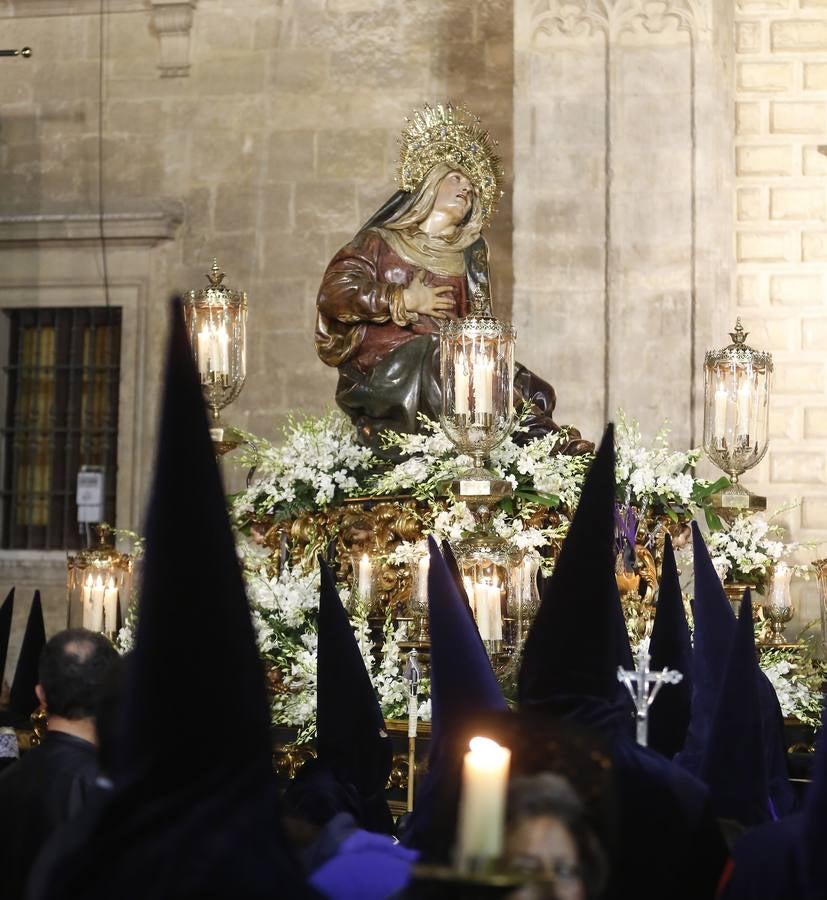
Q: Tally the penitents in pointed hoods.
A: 11